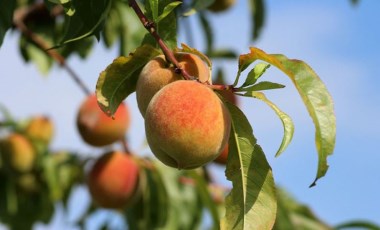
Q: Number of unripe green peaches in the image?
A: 0